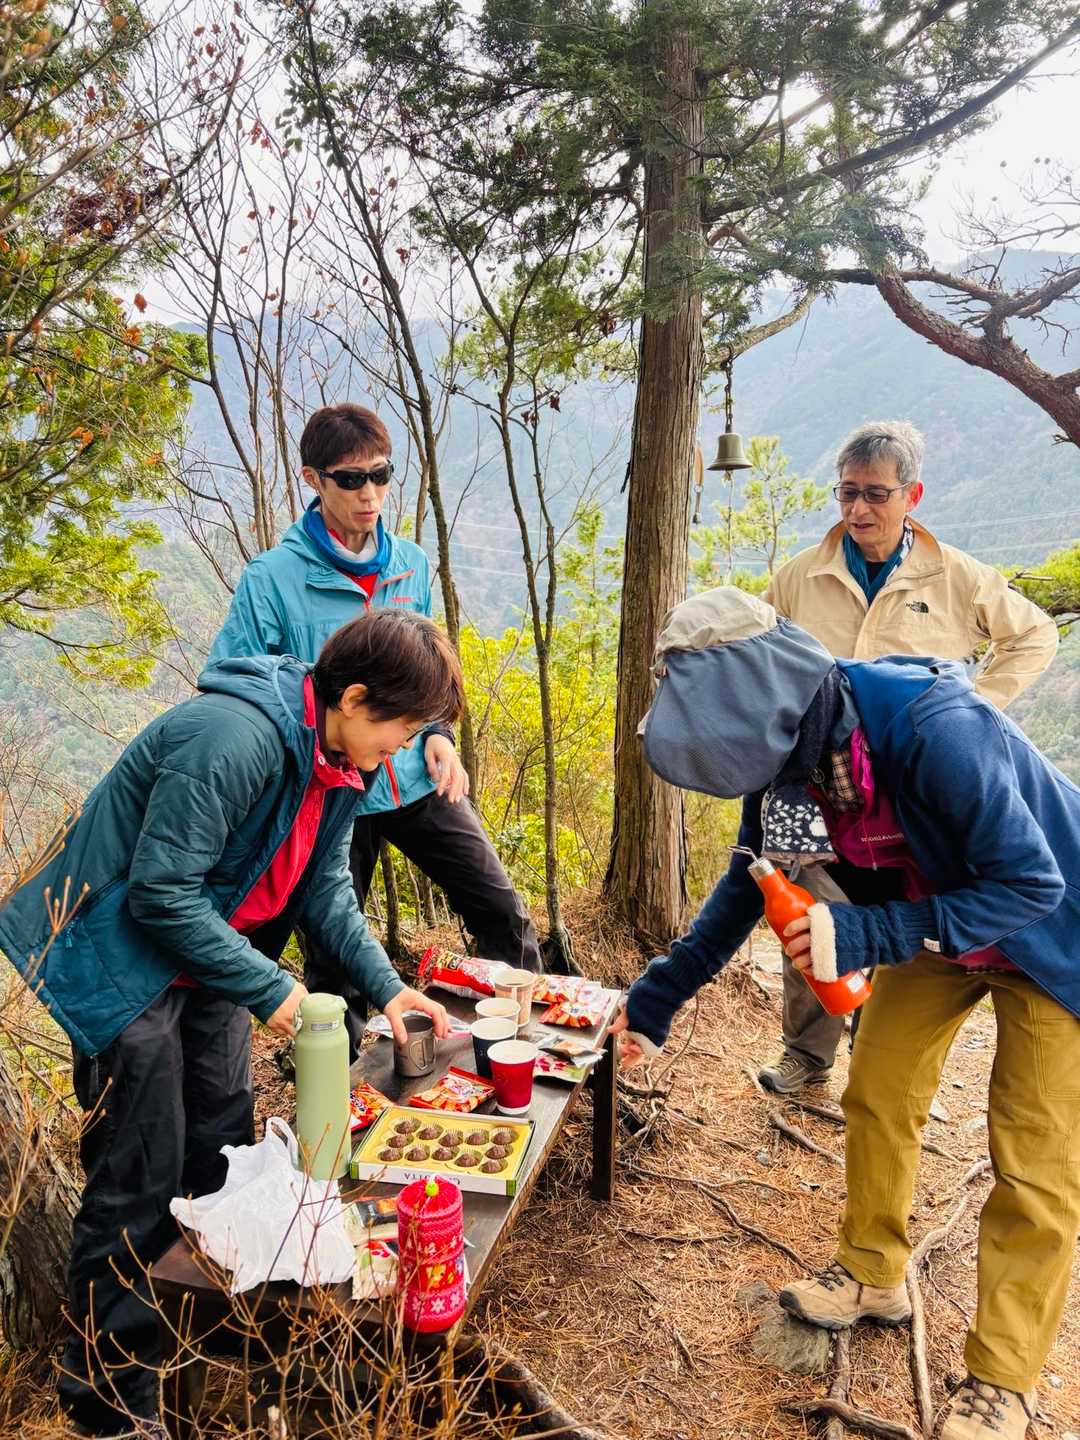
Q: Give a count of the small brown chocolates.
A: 12